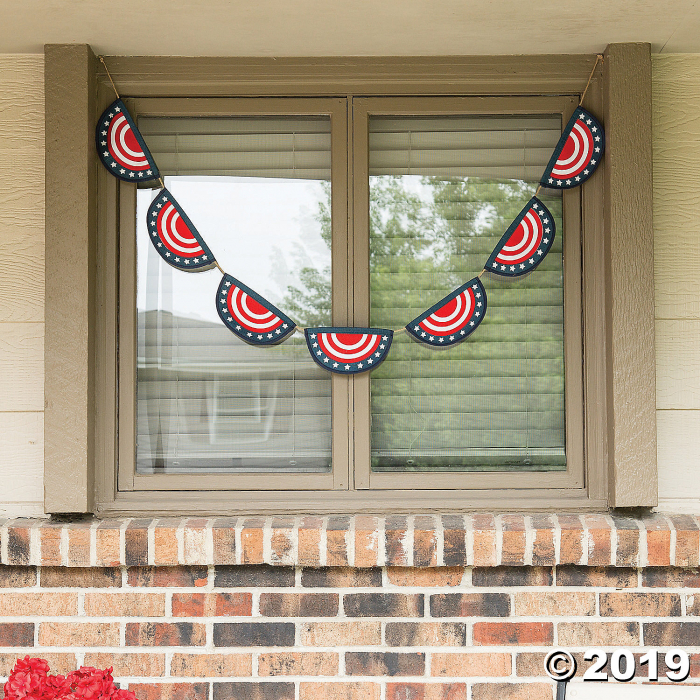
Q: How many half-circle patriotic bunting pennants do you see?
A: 7